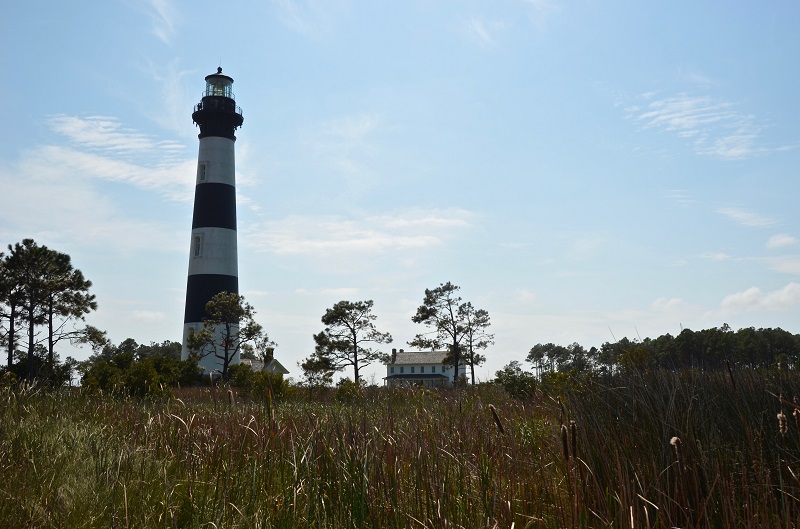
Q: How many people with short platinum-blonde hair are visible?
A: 0